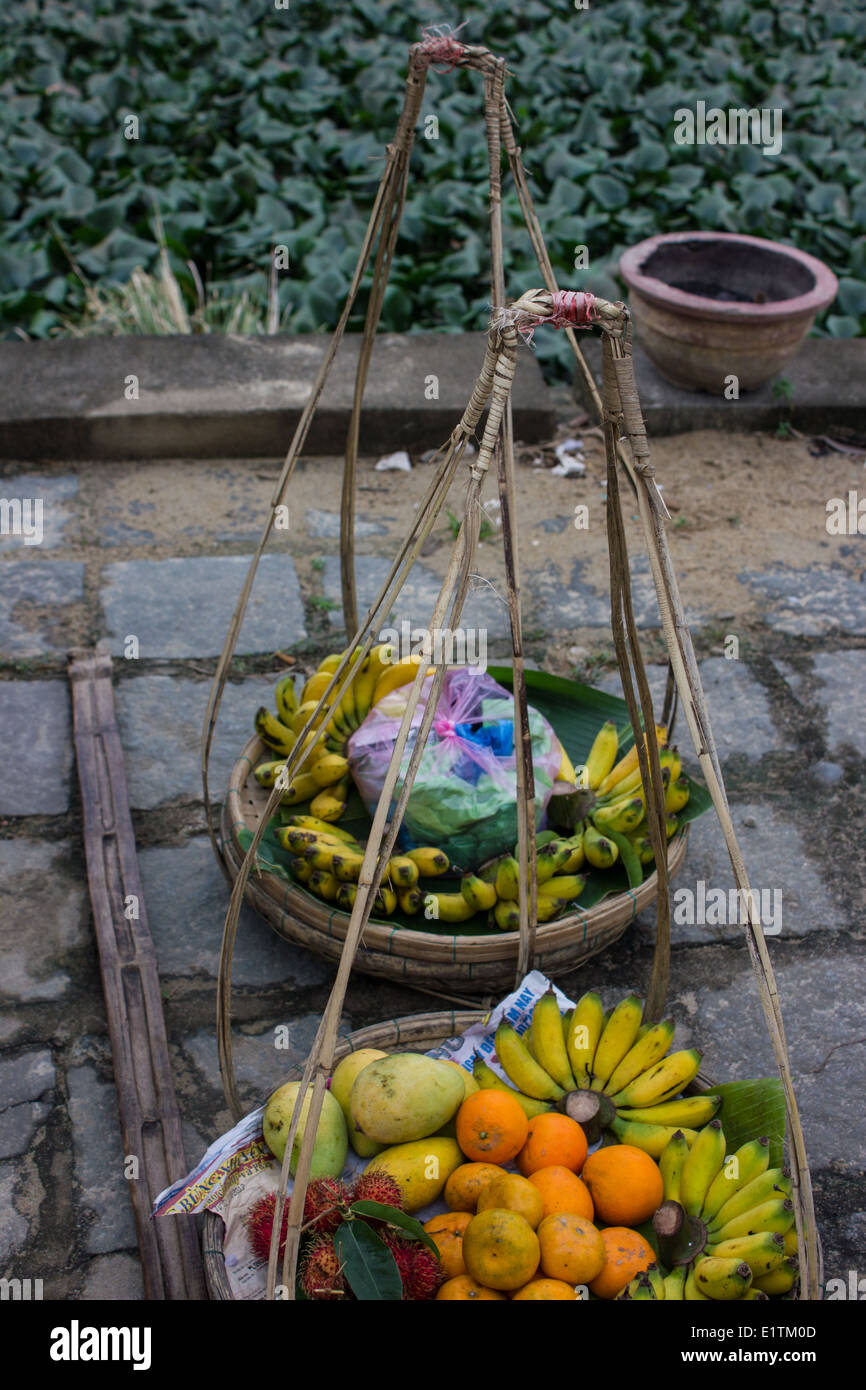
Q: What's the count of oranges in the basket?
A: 12